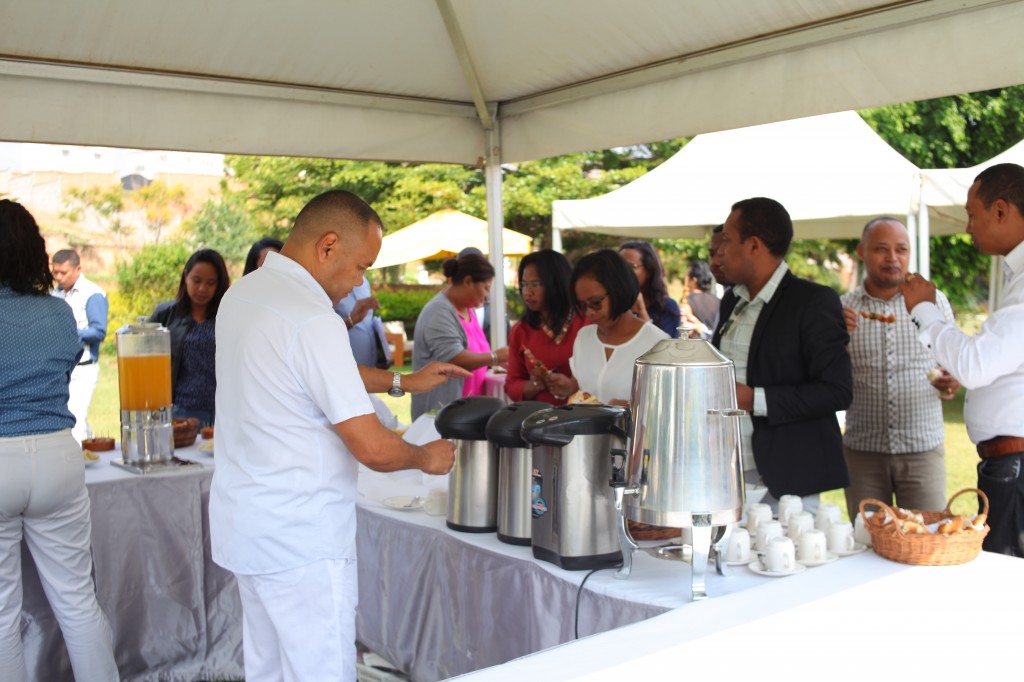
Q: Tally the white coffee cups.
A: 11